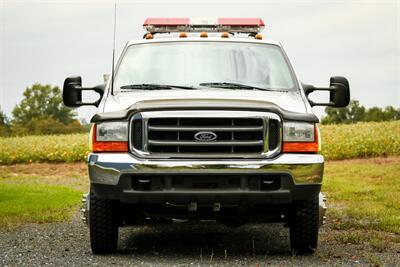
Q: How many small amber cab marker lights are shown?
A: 5